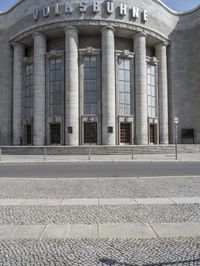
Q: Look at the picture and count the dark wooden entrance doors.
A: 5